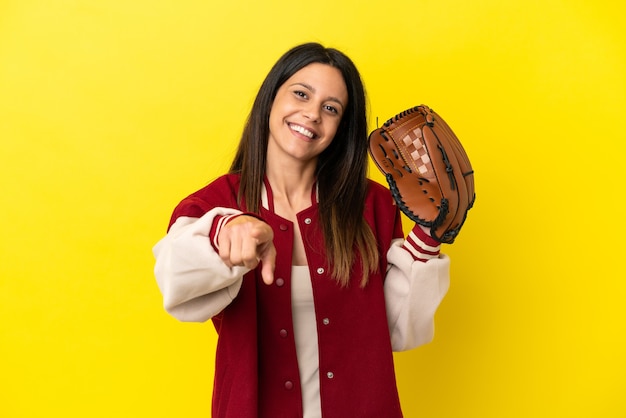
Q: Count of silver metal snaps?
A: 4